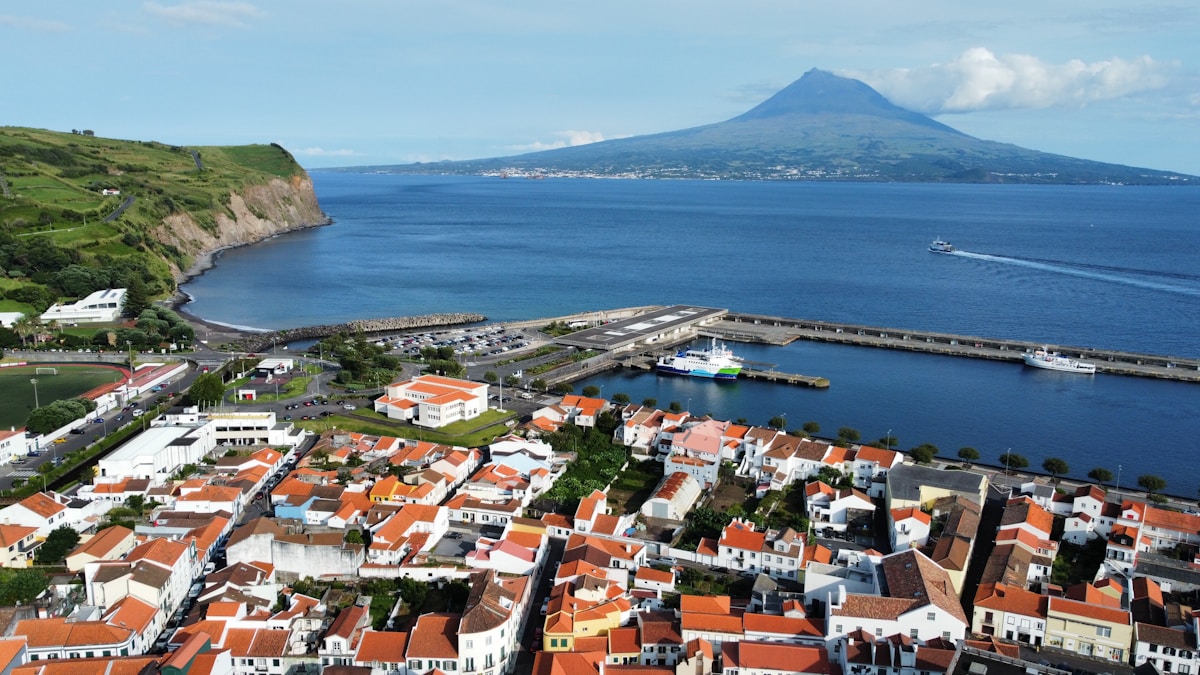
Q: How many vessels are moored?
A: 2